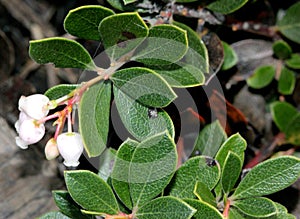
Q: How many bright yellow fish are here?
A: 0